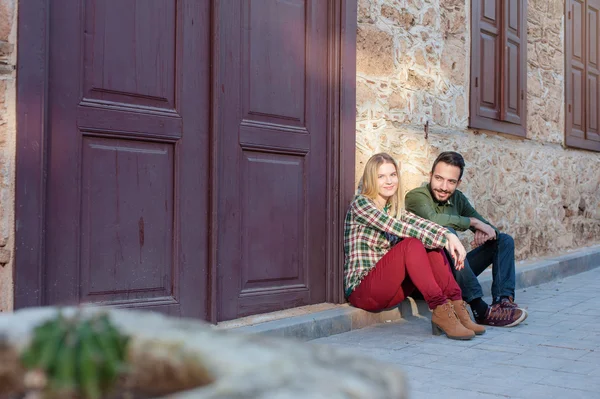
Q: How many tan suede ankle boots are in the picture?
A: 2